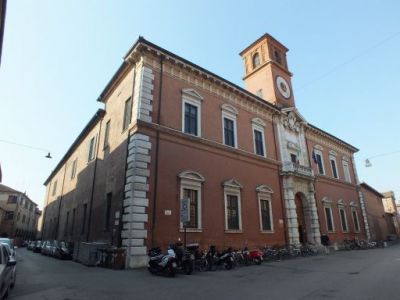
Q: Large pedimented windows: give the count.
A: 12